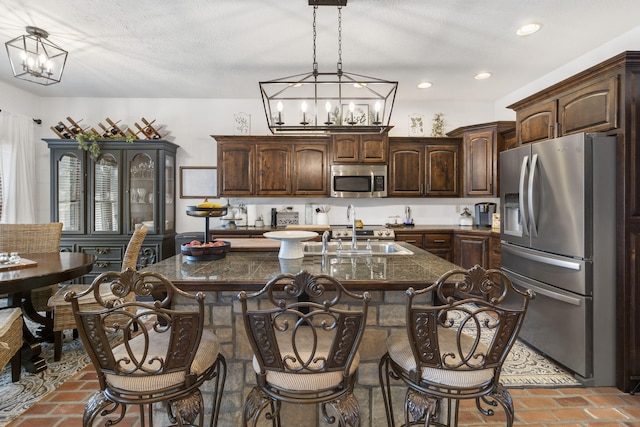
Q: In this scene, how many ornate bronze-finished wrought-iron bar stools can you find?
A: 3